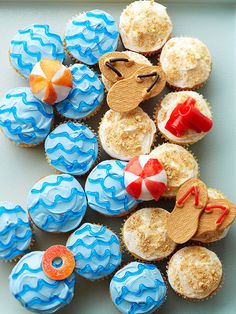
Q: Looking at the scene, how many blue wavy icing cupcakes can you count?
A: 11